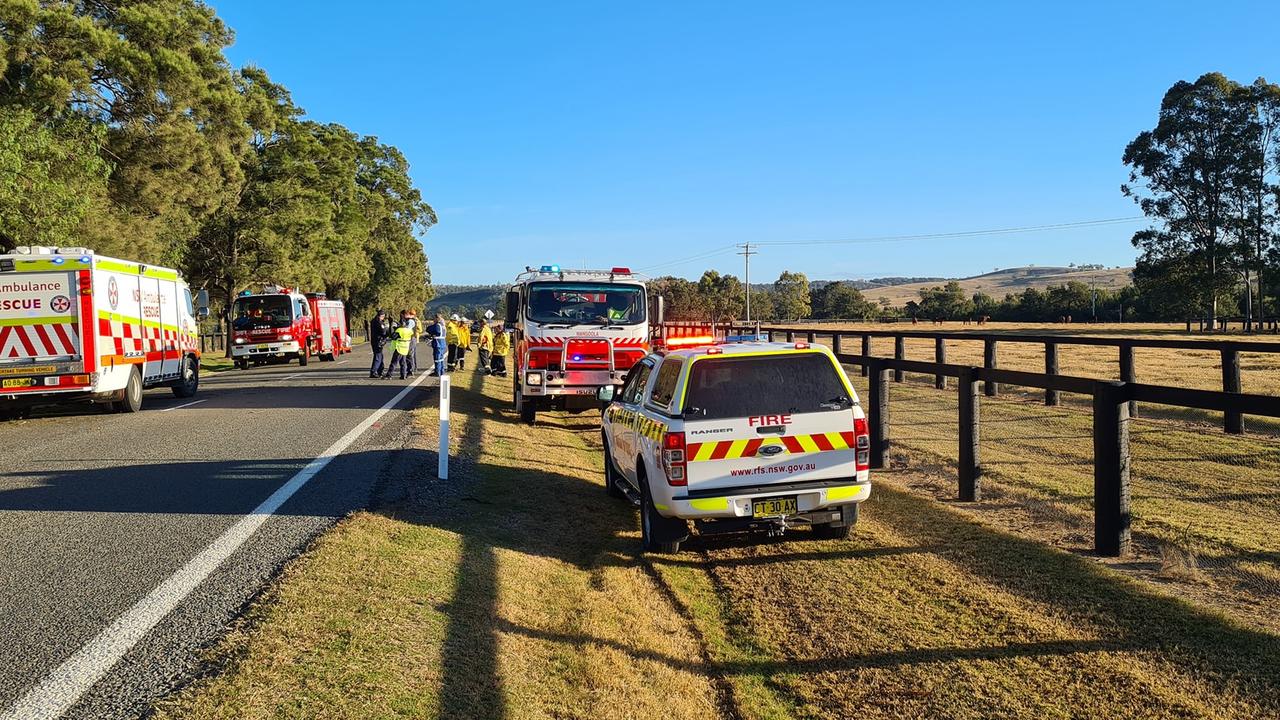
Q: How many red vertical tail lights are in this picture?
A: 2